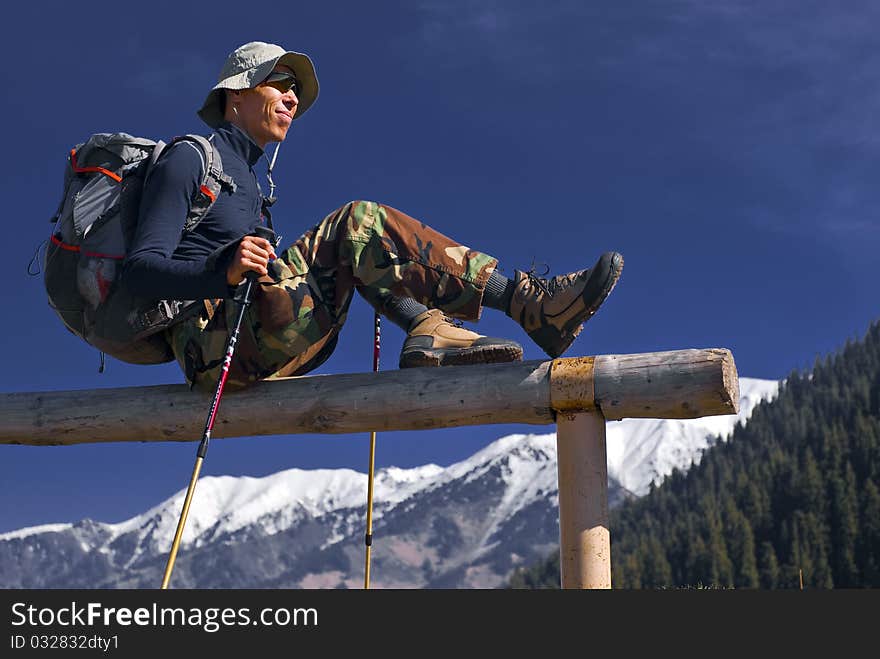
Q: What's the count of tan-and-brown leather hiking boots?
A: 2